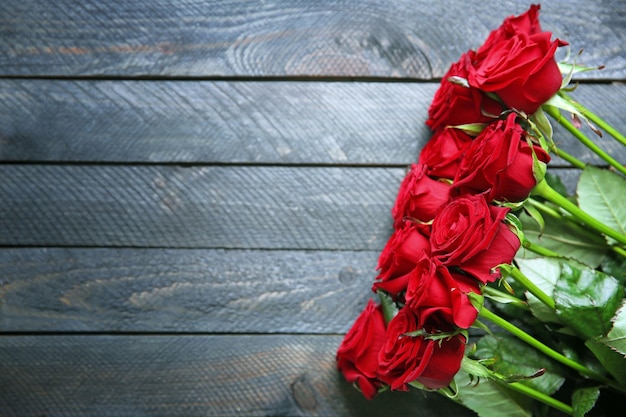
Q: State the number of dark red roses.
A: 11